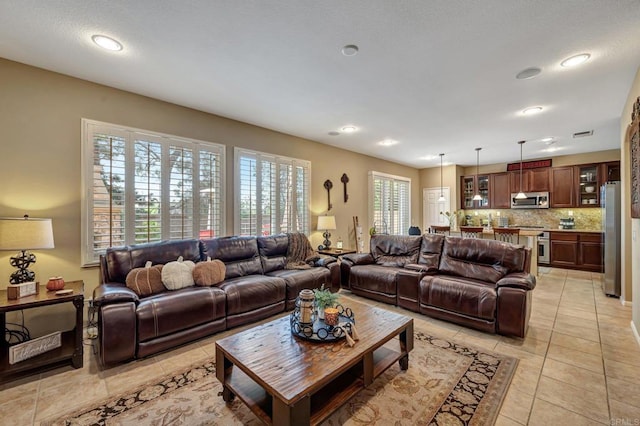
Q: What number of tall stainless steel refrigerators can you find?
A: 1